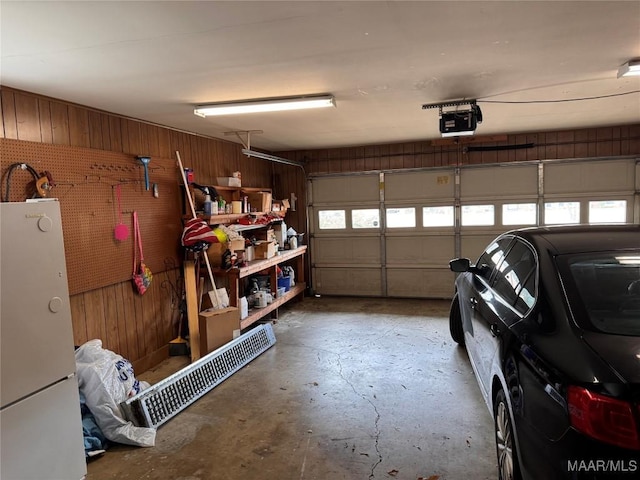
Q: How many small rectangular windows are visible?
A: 8